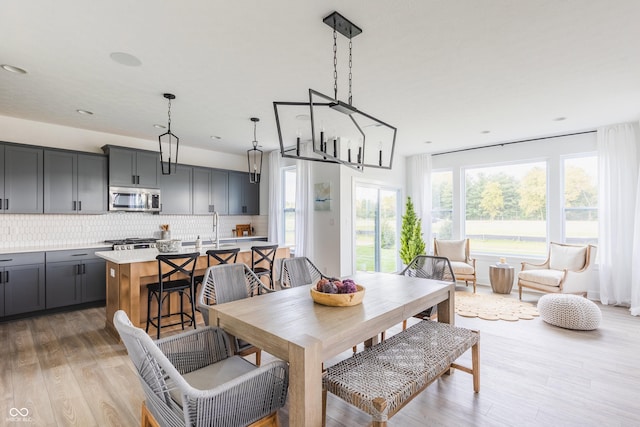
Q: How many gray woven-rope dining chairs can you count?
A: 4